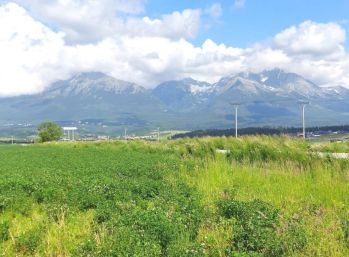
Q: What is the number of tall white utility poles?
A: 2